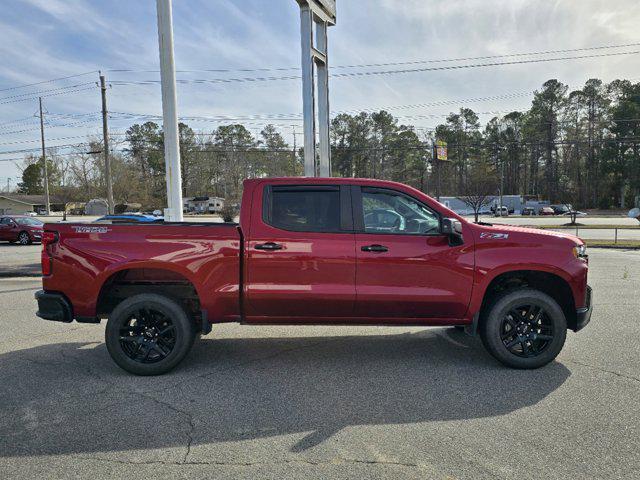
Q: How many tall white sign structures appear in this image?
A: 2